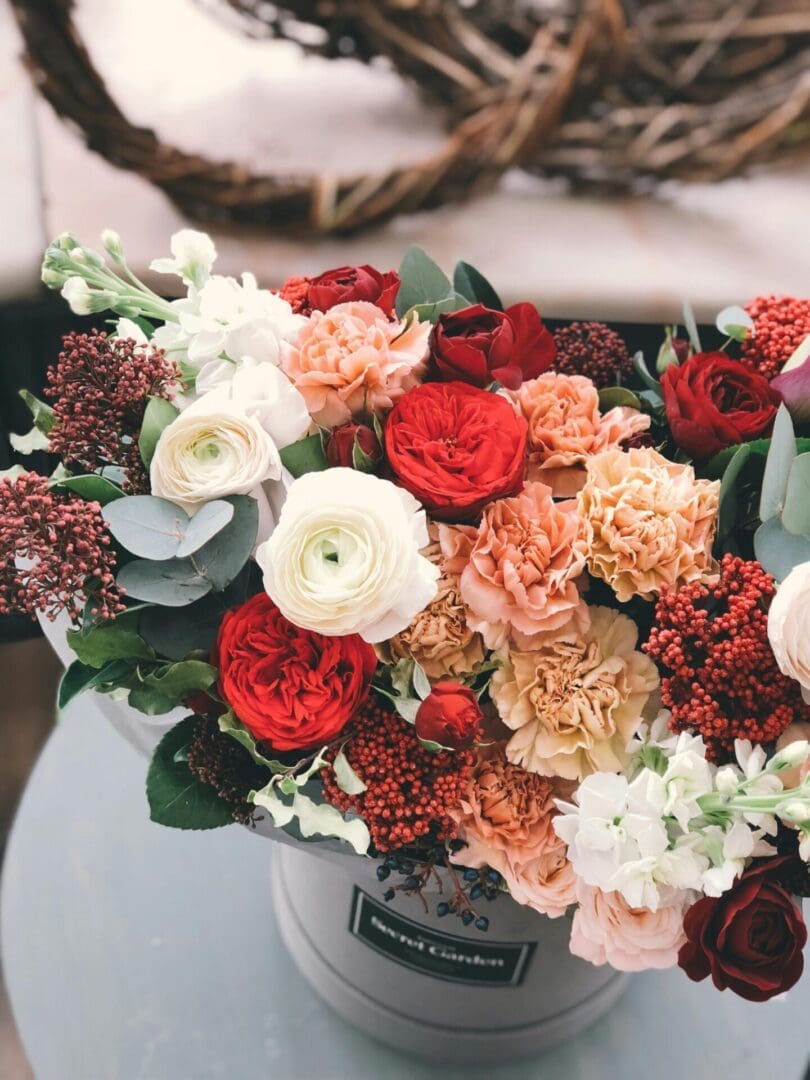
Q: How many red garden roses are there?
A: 2